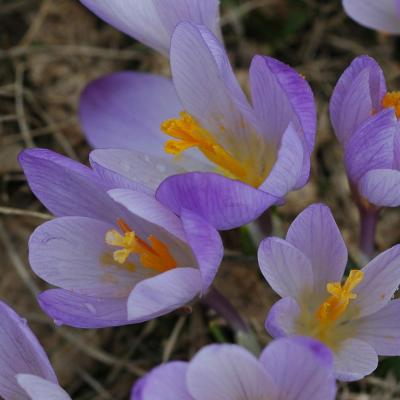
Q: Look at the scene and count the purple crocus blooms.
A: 8